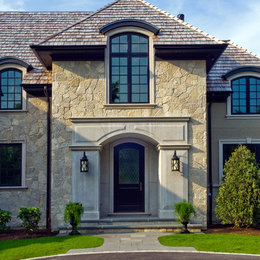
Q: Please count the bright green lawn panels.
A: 2